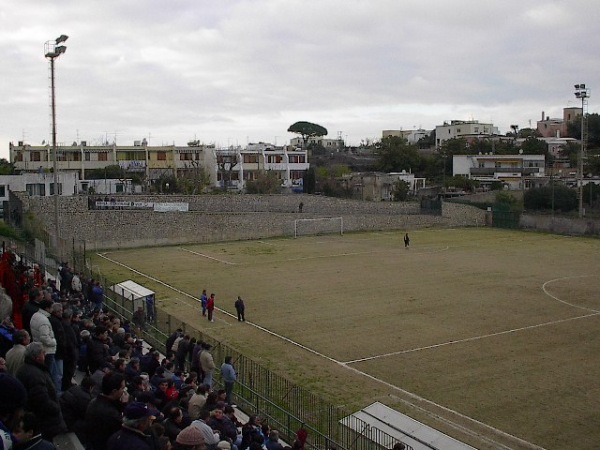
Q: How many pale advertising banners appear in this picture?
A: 2